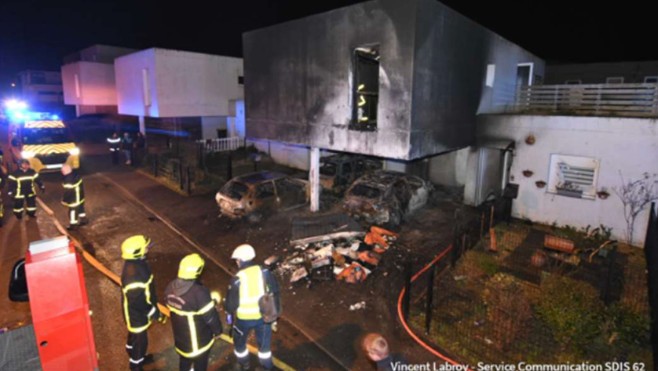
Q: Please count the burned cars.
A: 3